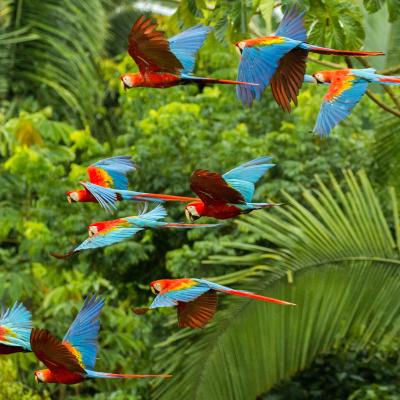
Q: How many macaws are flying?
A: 9